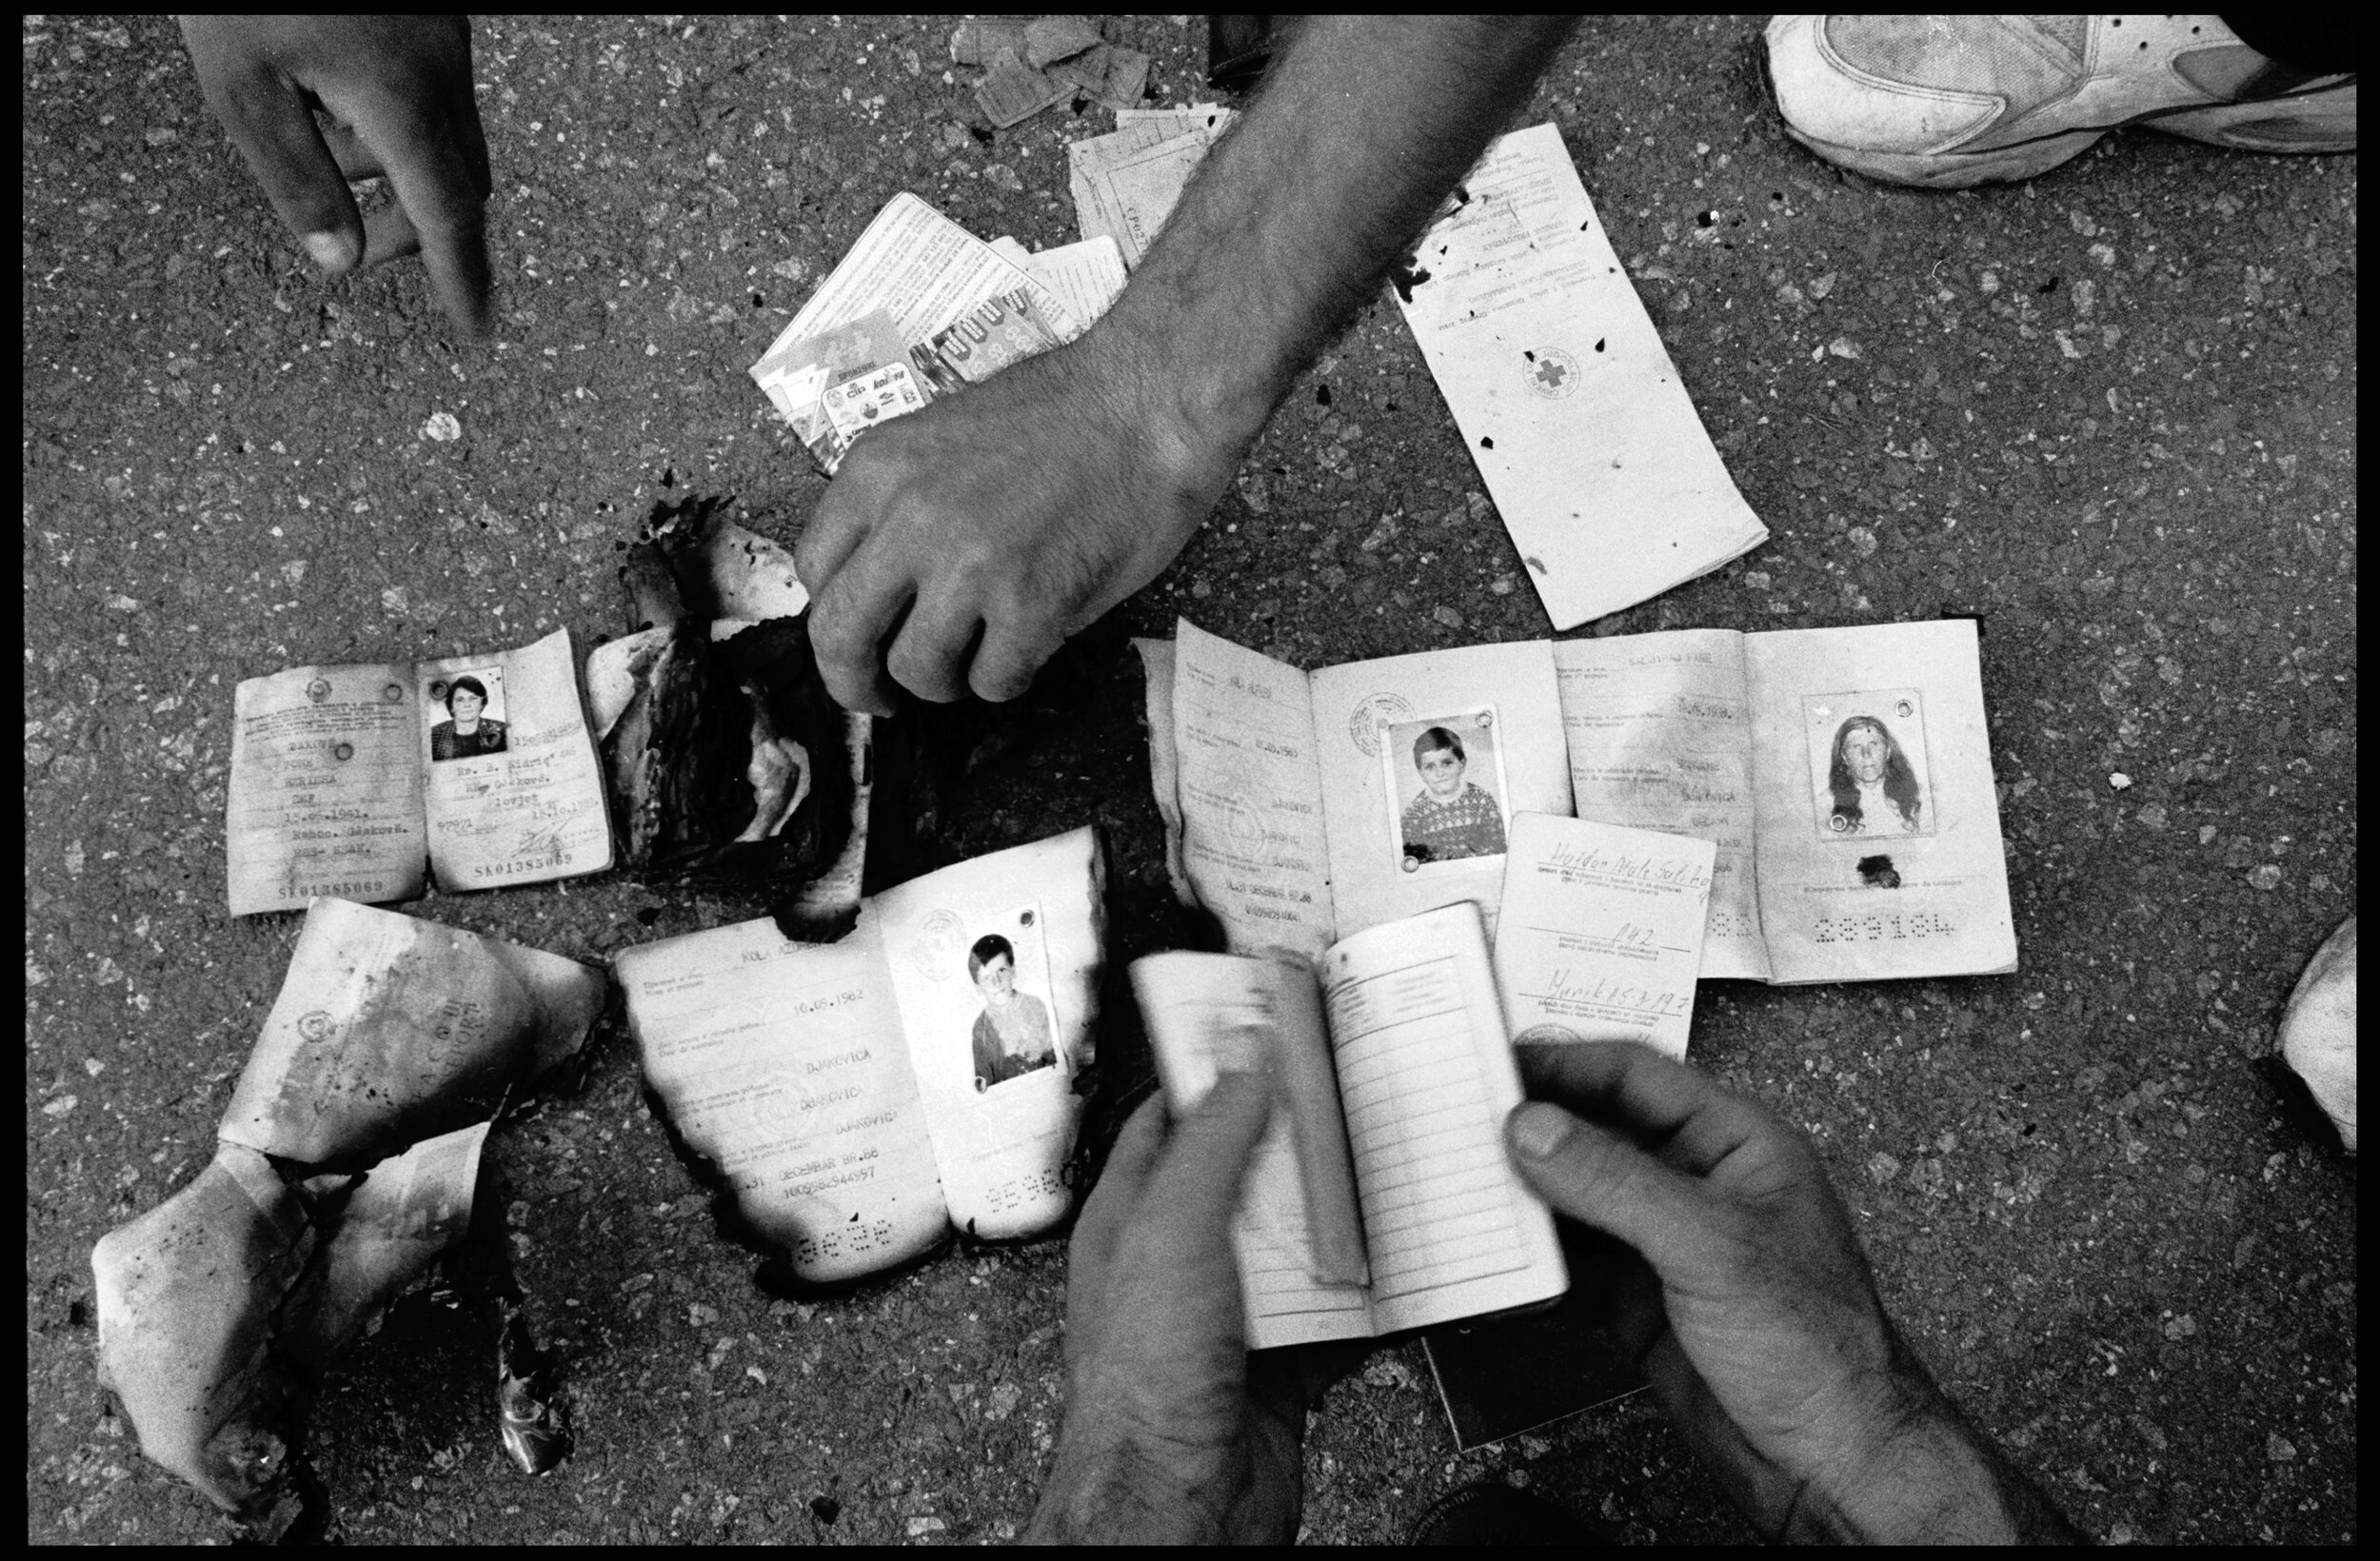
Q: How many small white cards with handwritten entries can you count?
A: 1